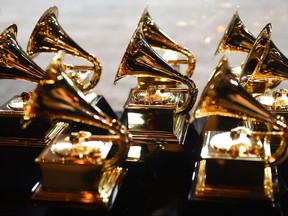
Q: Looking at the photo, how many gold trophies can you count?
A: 8